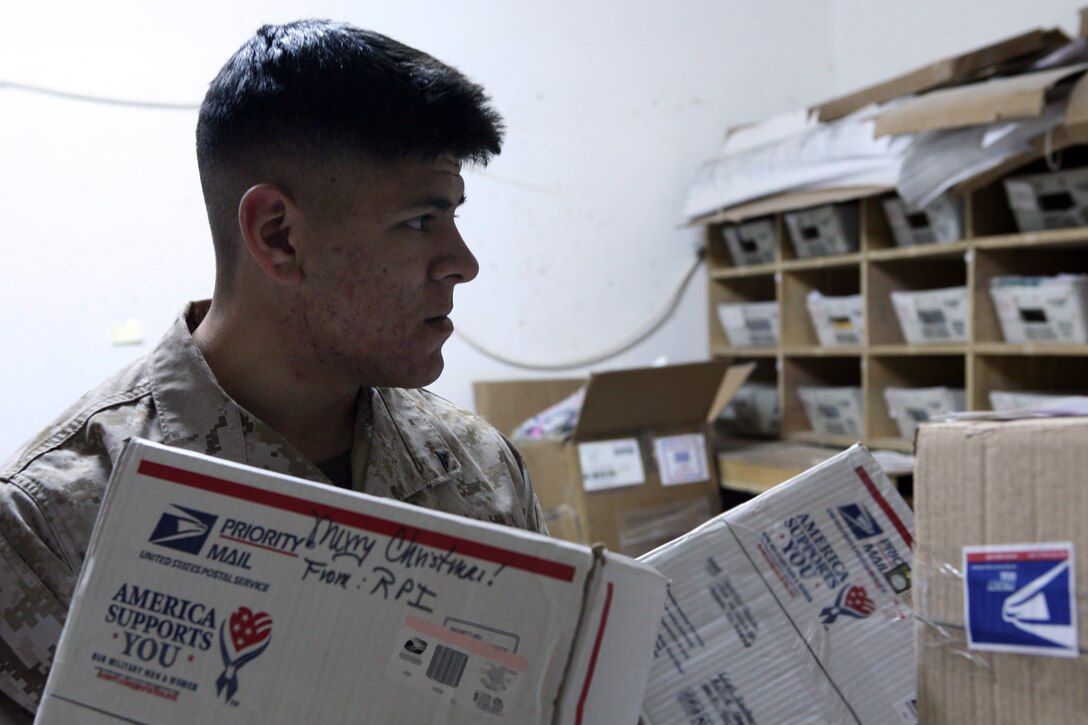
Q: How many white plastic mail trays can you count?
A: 12